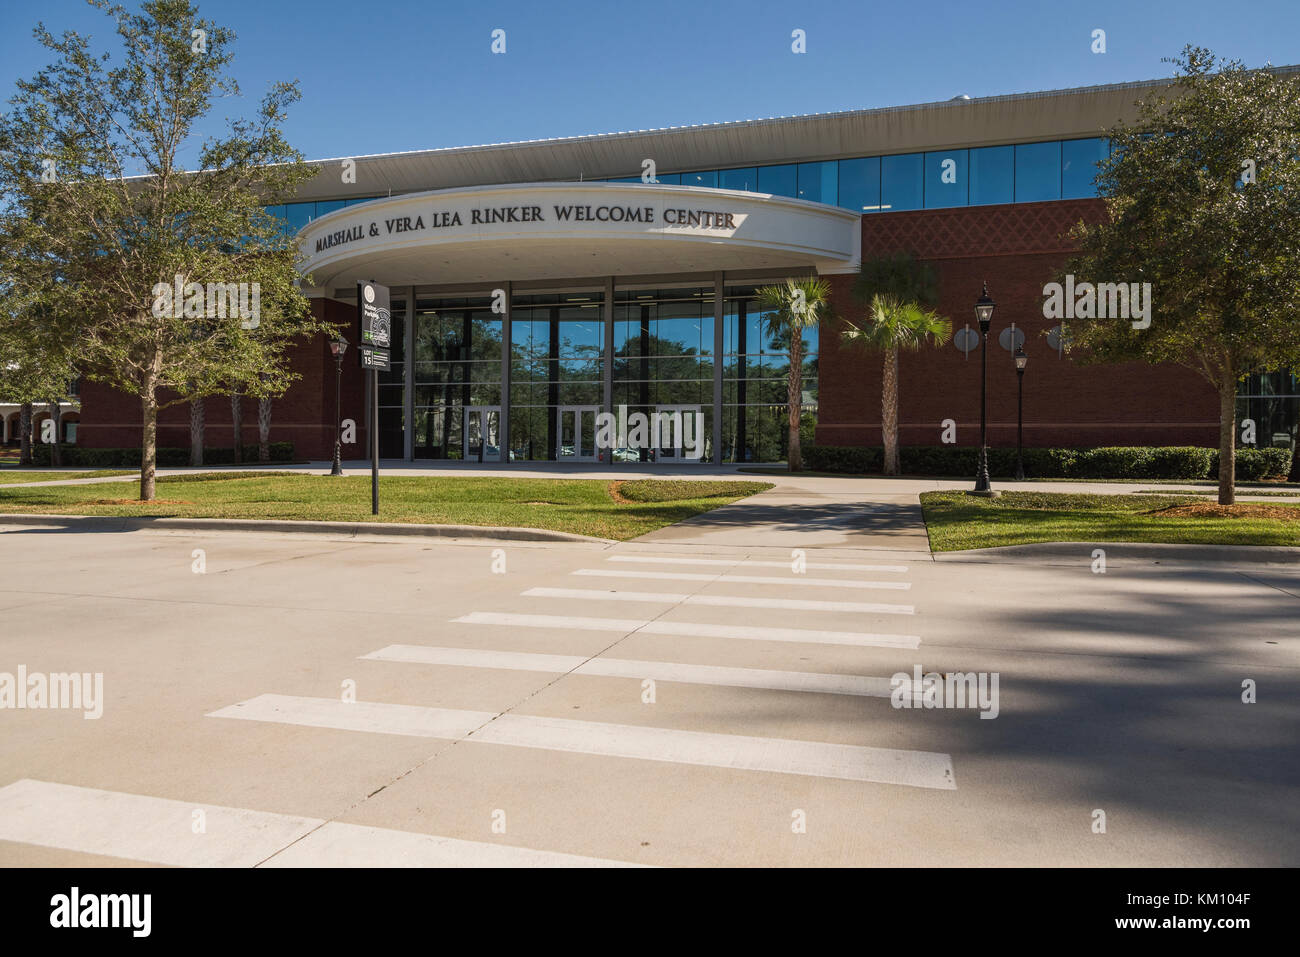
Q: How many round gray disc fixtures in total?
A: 3